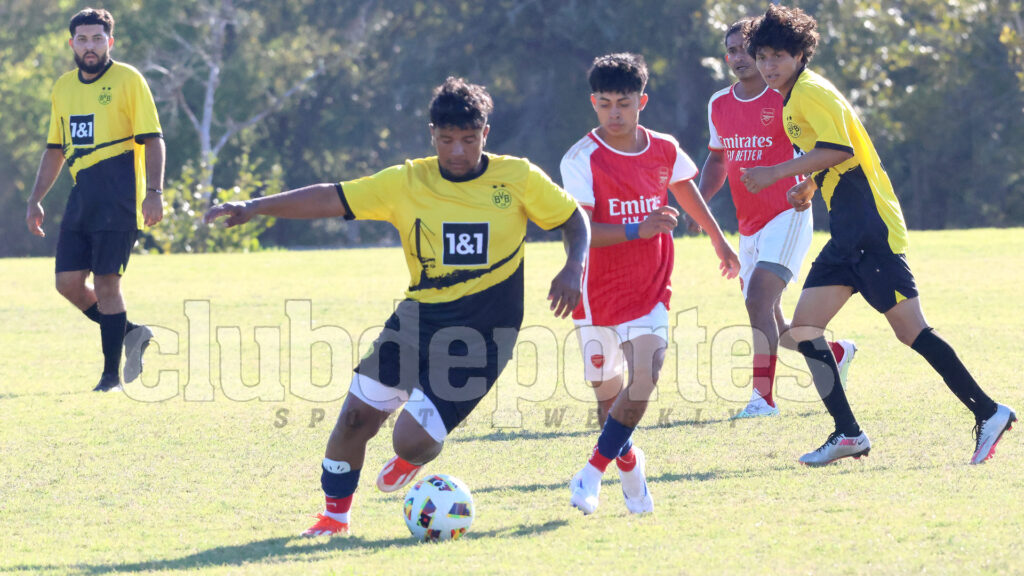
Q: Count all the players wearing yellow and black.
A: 3